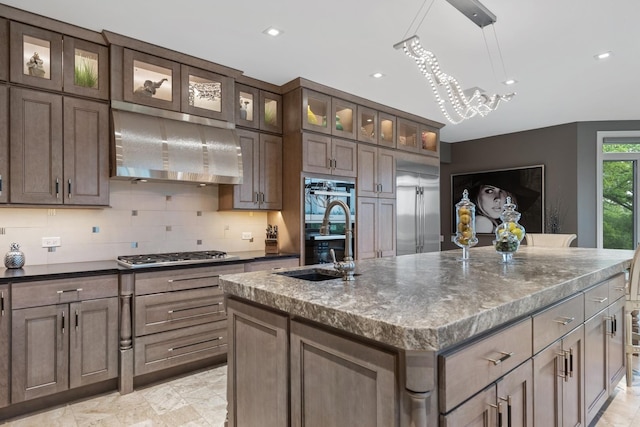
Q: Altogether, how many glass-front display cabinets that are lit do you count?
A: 12